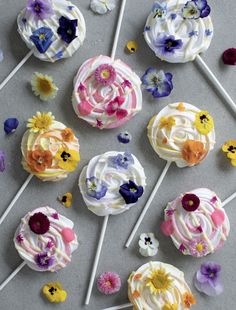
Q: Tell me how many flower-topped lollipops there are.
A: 9